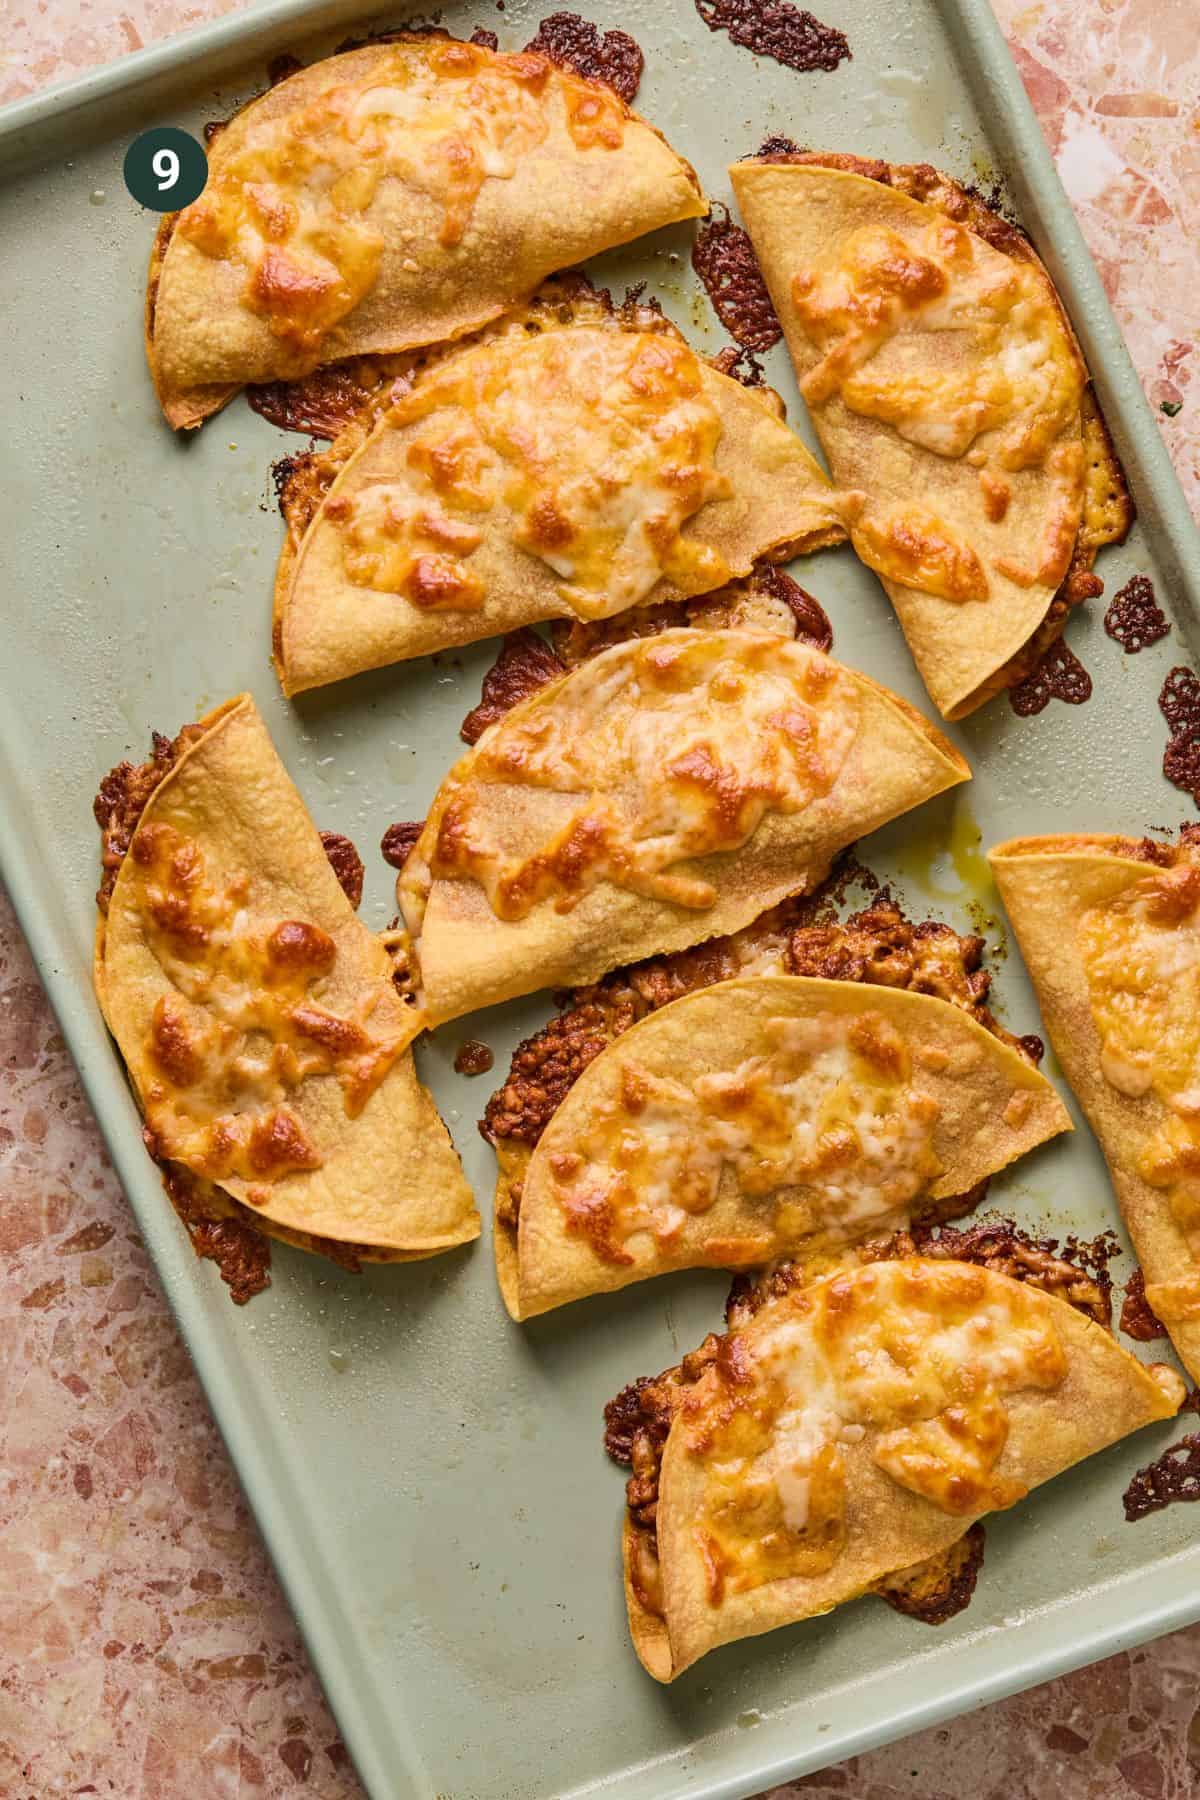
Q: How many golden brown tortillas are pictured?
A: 8